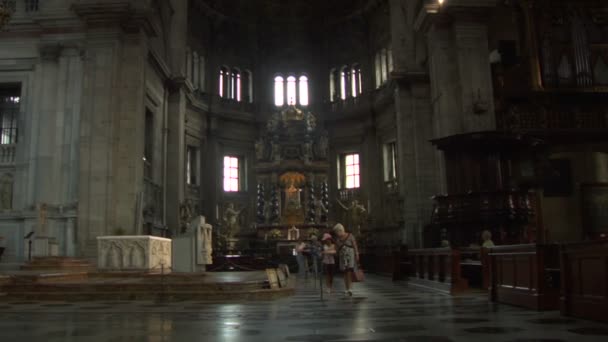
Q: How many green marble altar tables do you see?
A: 0